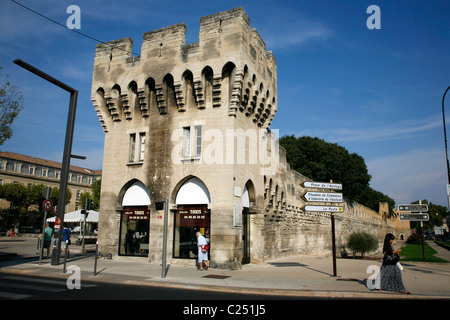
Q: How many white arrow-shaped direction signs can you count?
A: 3